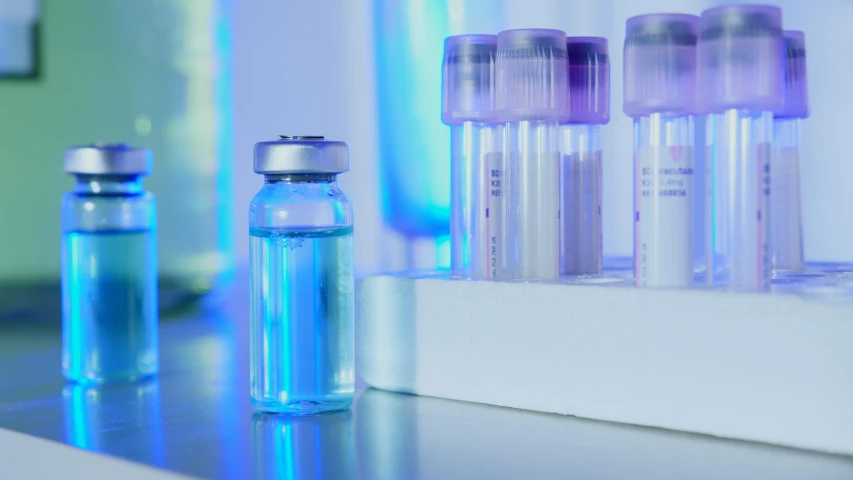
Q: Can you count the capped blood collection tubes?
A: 6